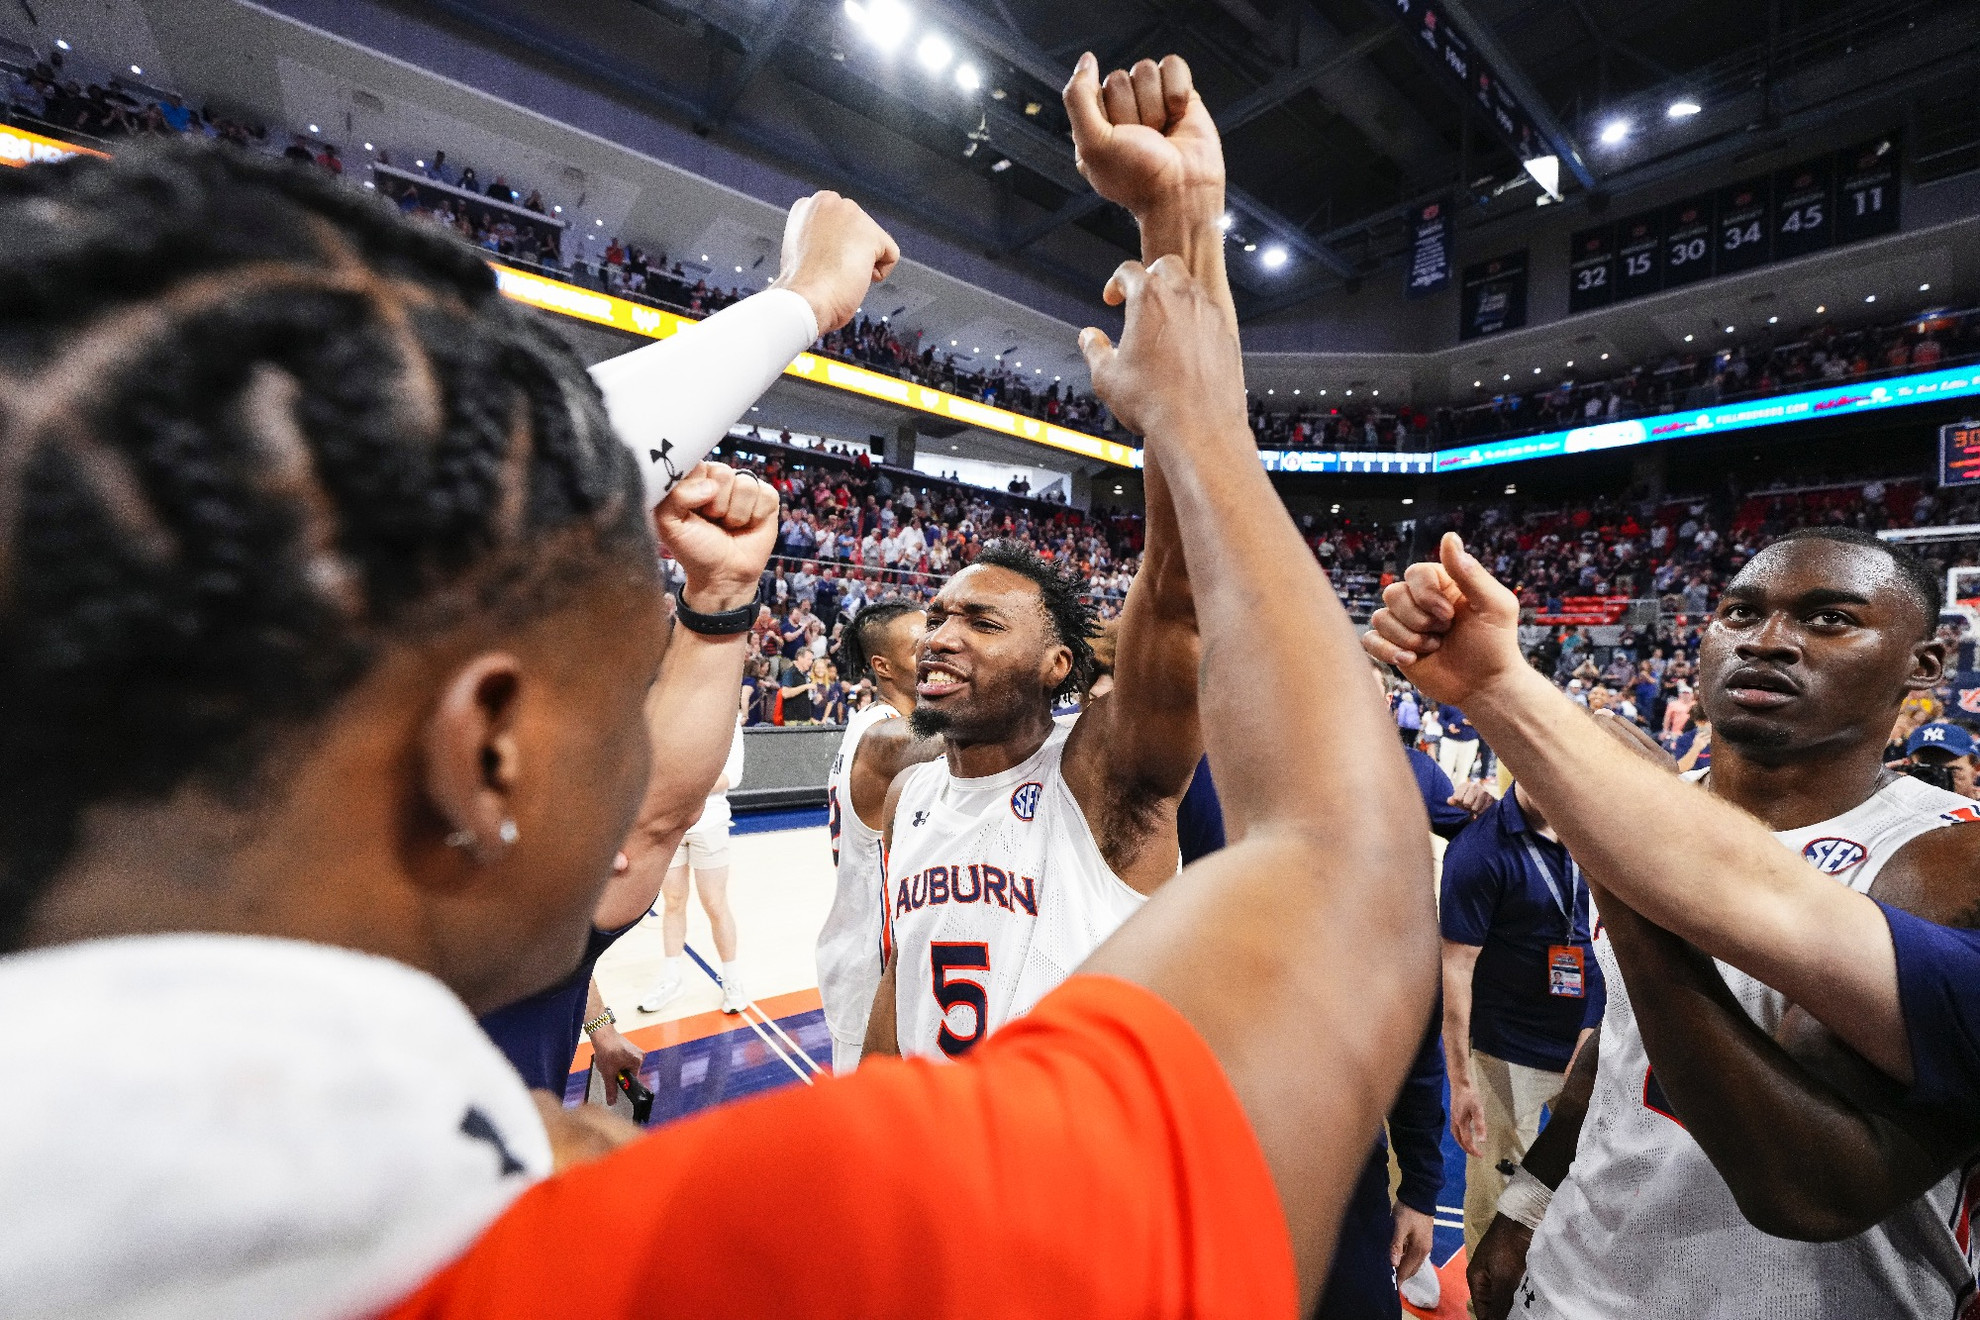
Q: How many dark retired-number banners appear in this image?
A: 6